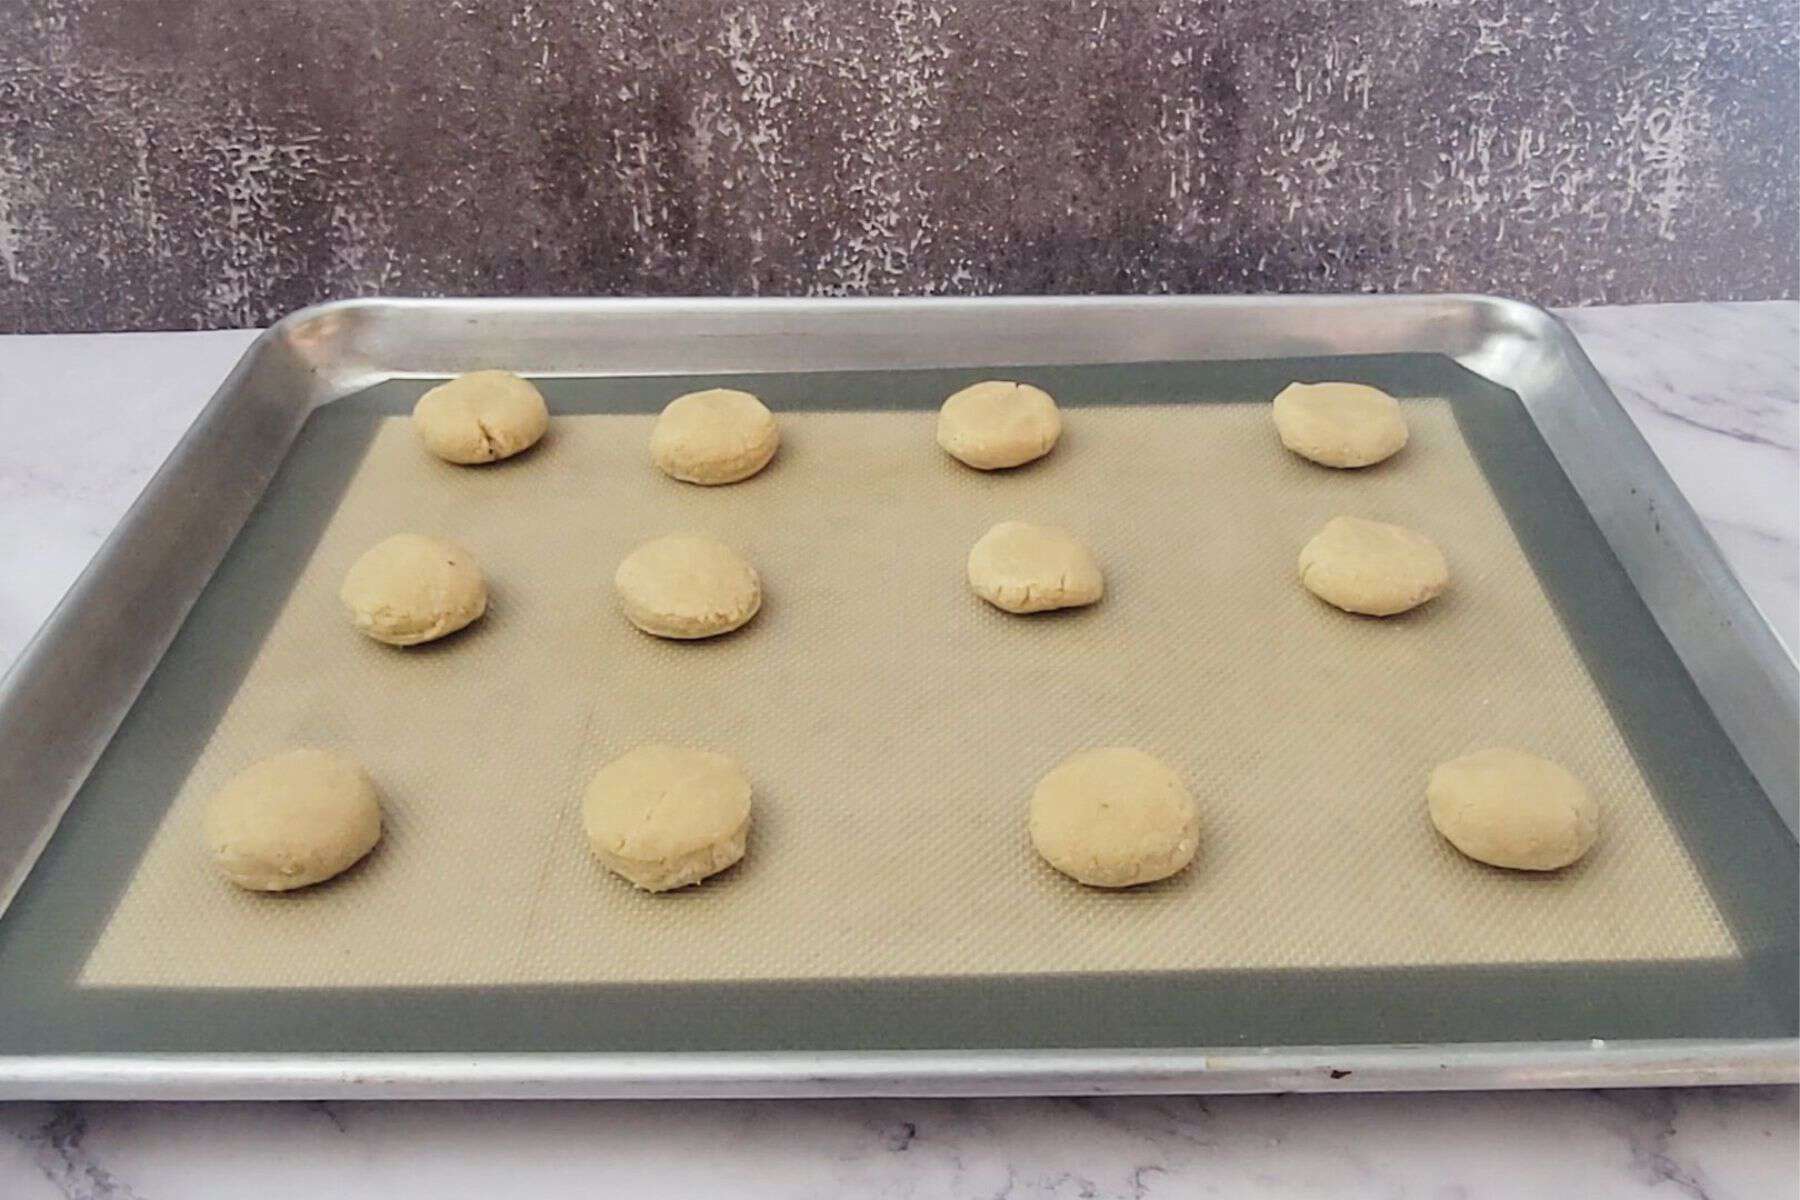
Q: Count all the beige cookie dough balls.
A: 12